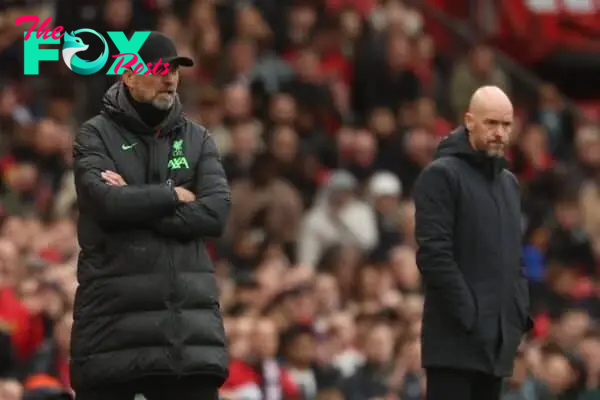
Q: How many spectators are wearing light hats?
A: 2